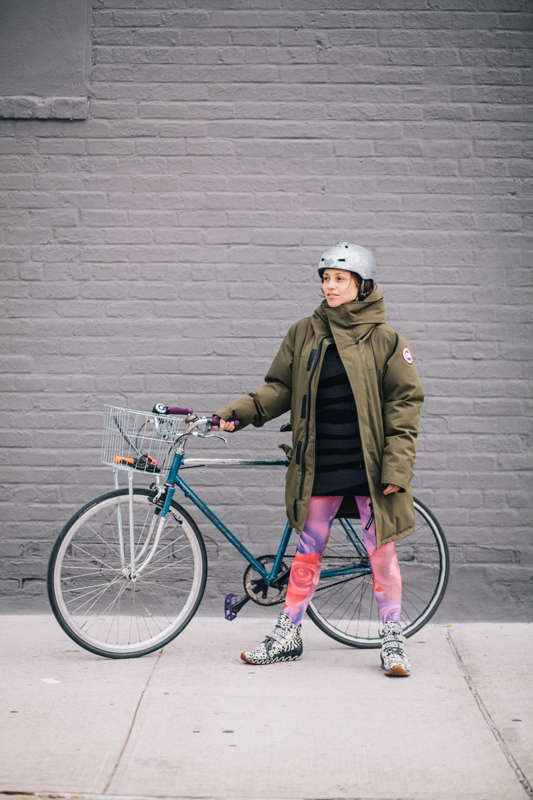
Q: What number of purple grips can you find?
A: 2